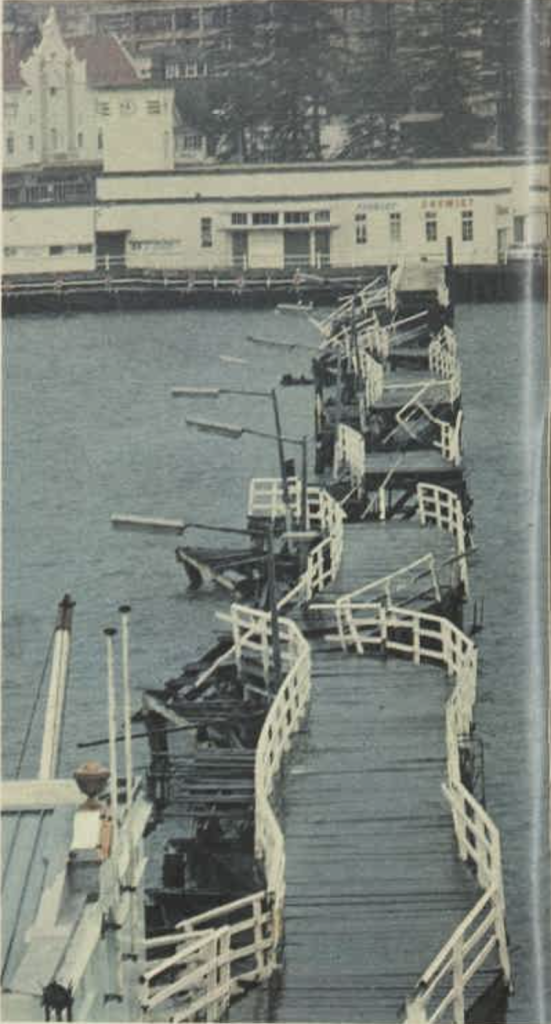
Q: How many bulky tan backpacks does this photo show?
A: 0